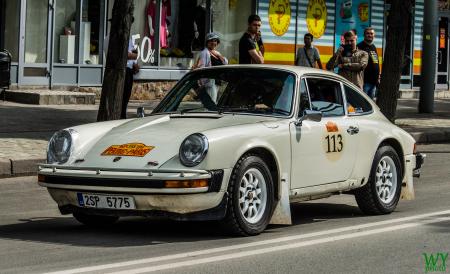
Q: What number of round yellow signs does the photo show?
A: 2